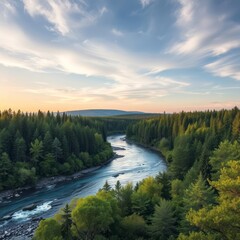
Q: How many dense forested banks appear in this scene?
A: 2